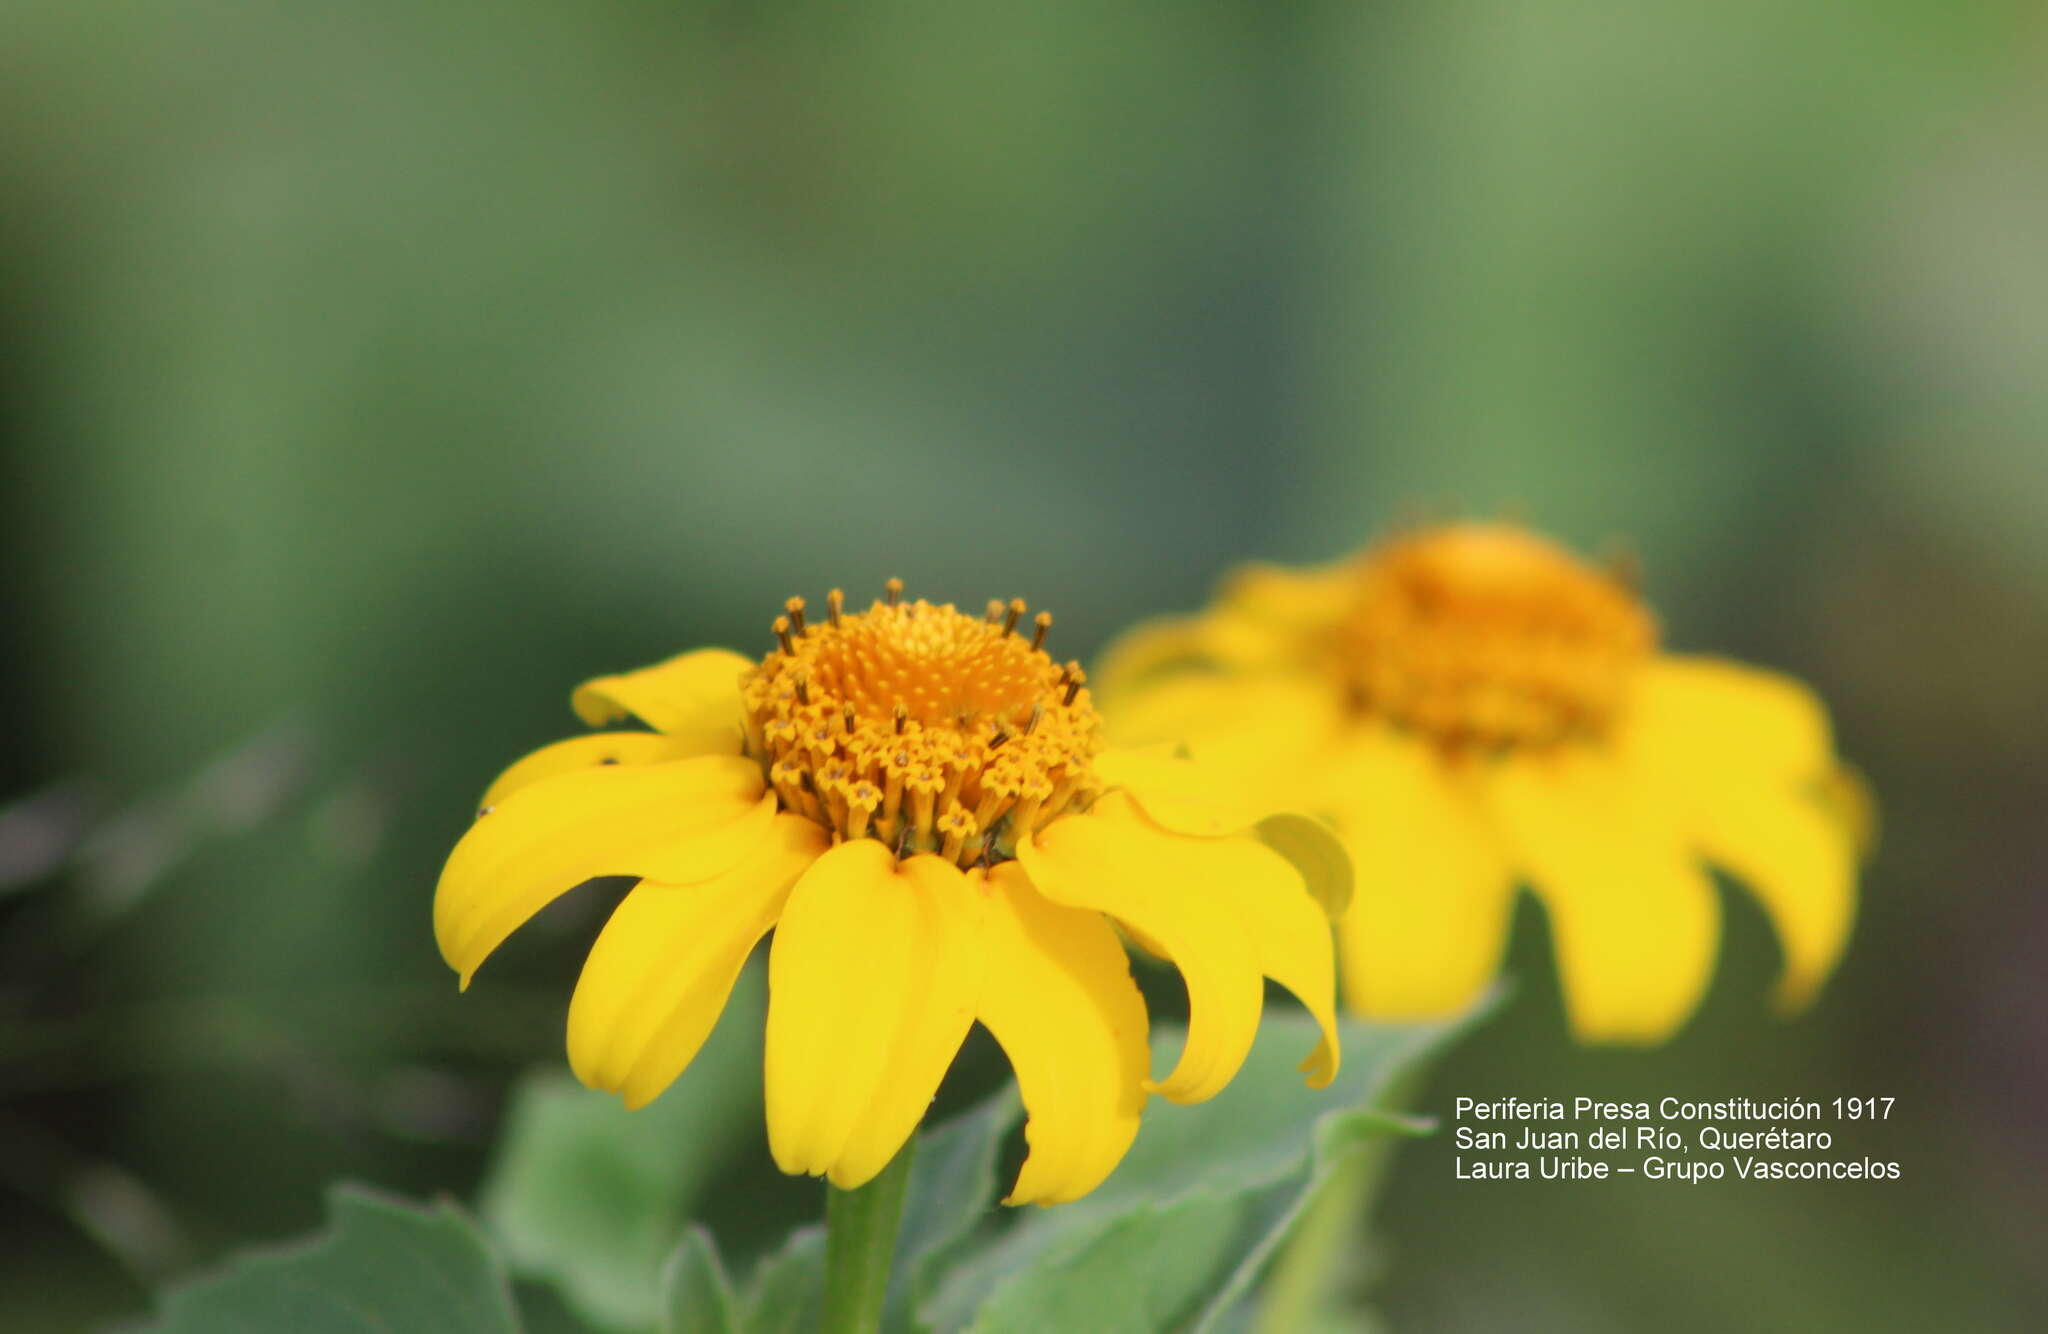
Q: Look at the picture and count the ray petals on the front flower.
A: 9